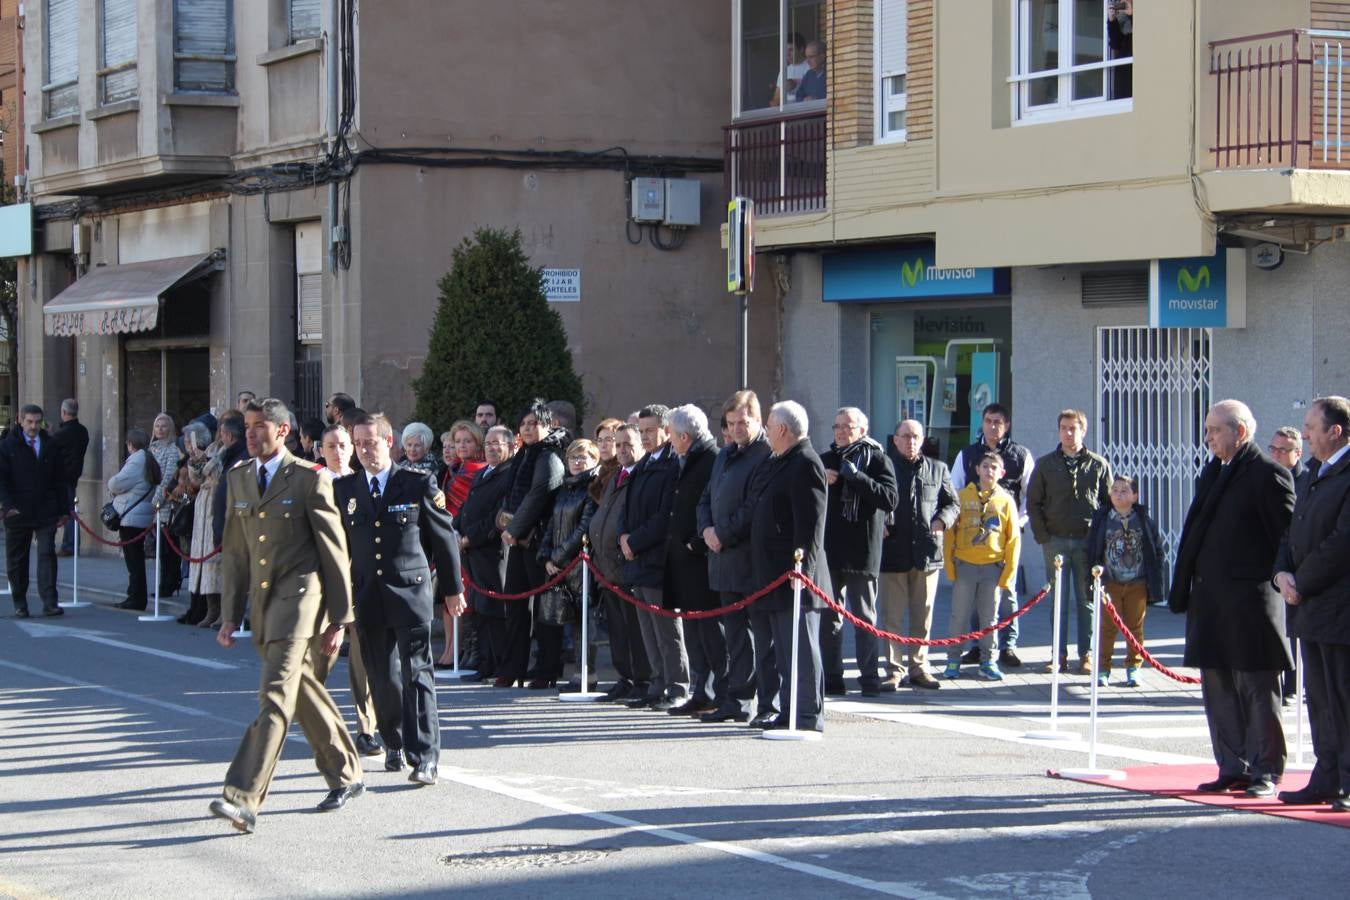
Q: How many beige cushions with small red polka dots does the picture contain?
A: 0